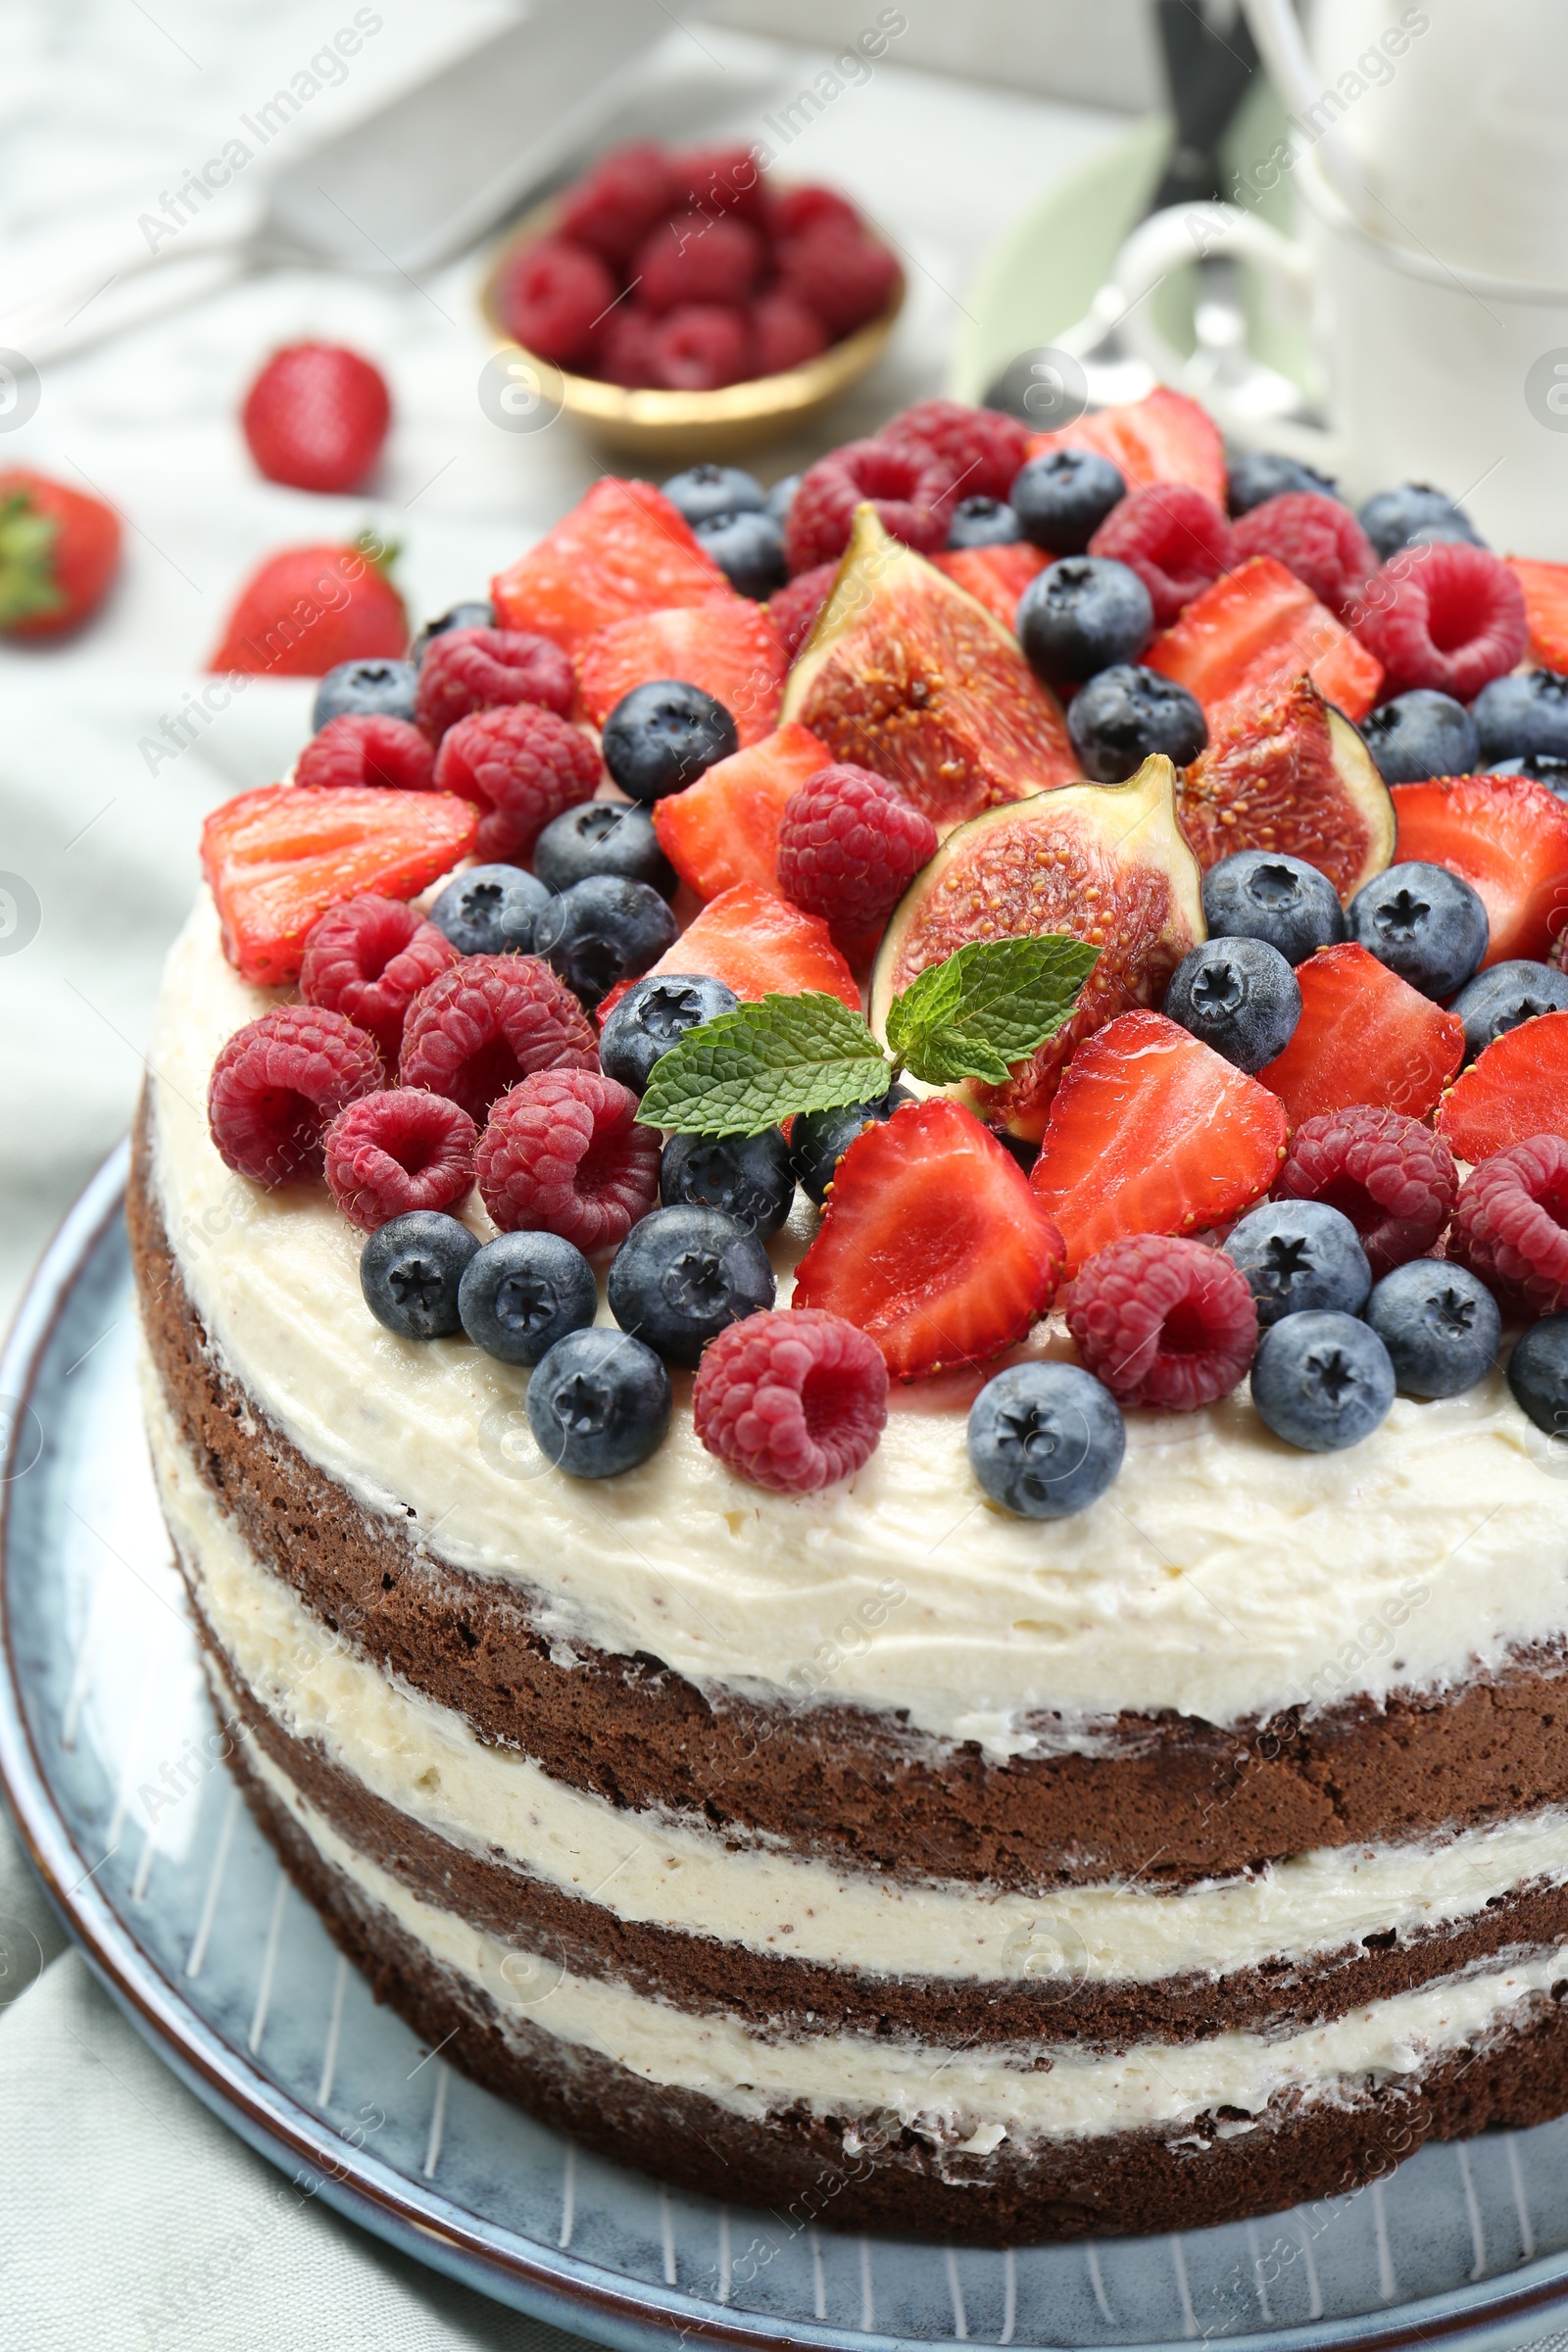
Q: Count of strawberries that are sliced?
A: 14